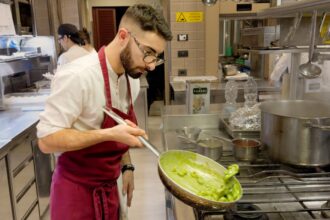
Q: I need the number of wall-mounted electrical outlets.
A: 3